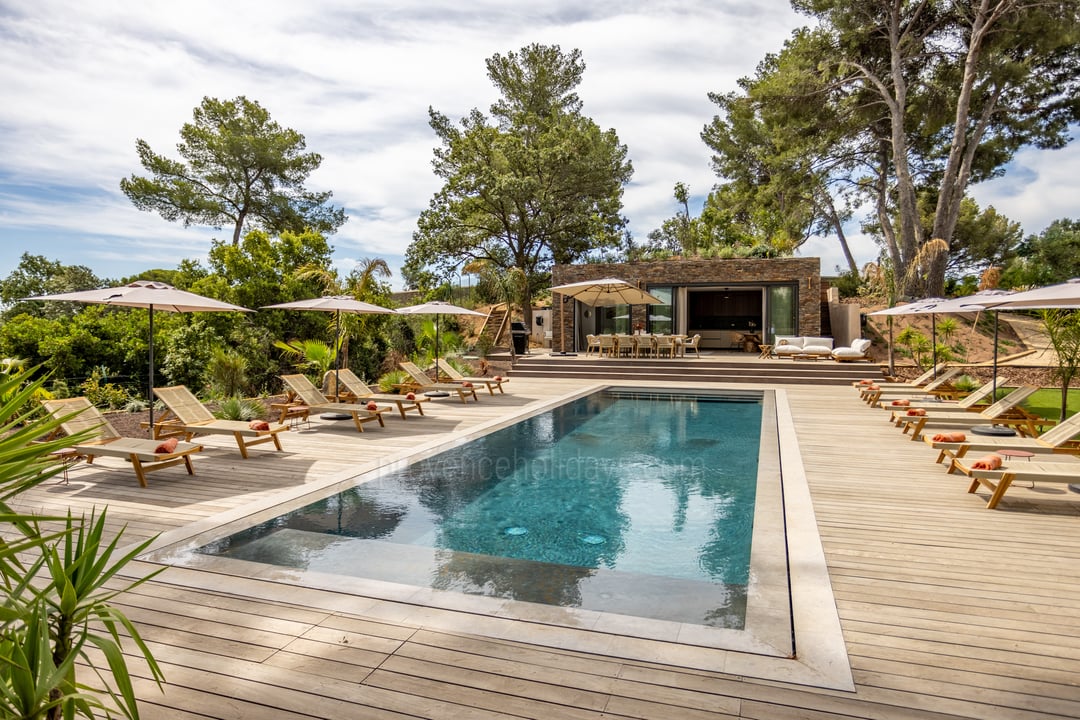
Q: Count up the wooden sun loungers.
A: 12